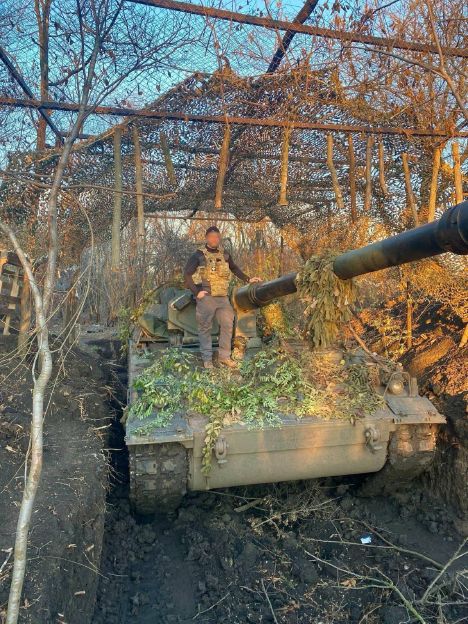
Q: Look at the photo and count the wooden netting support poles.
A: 12